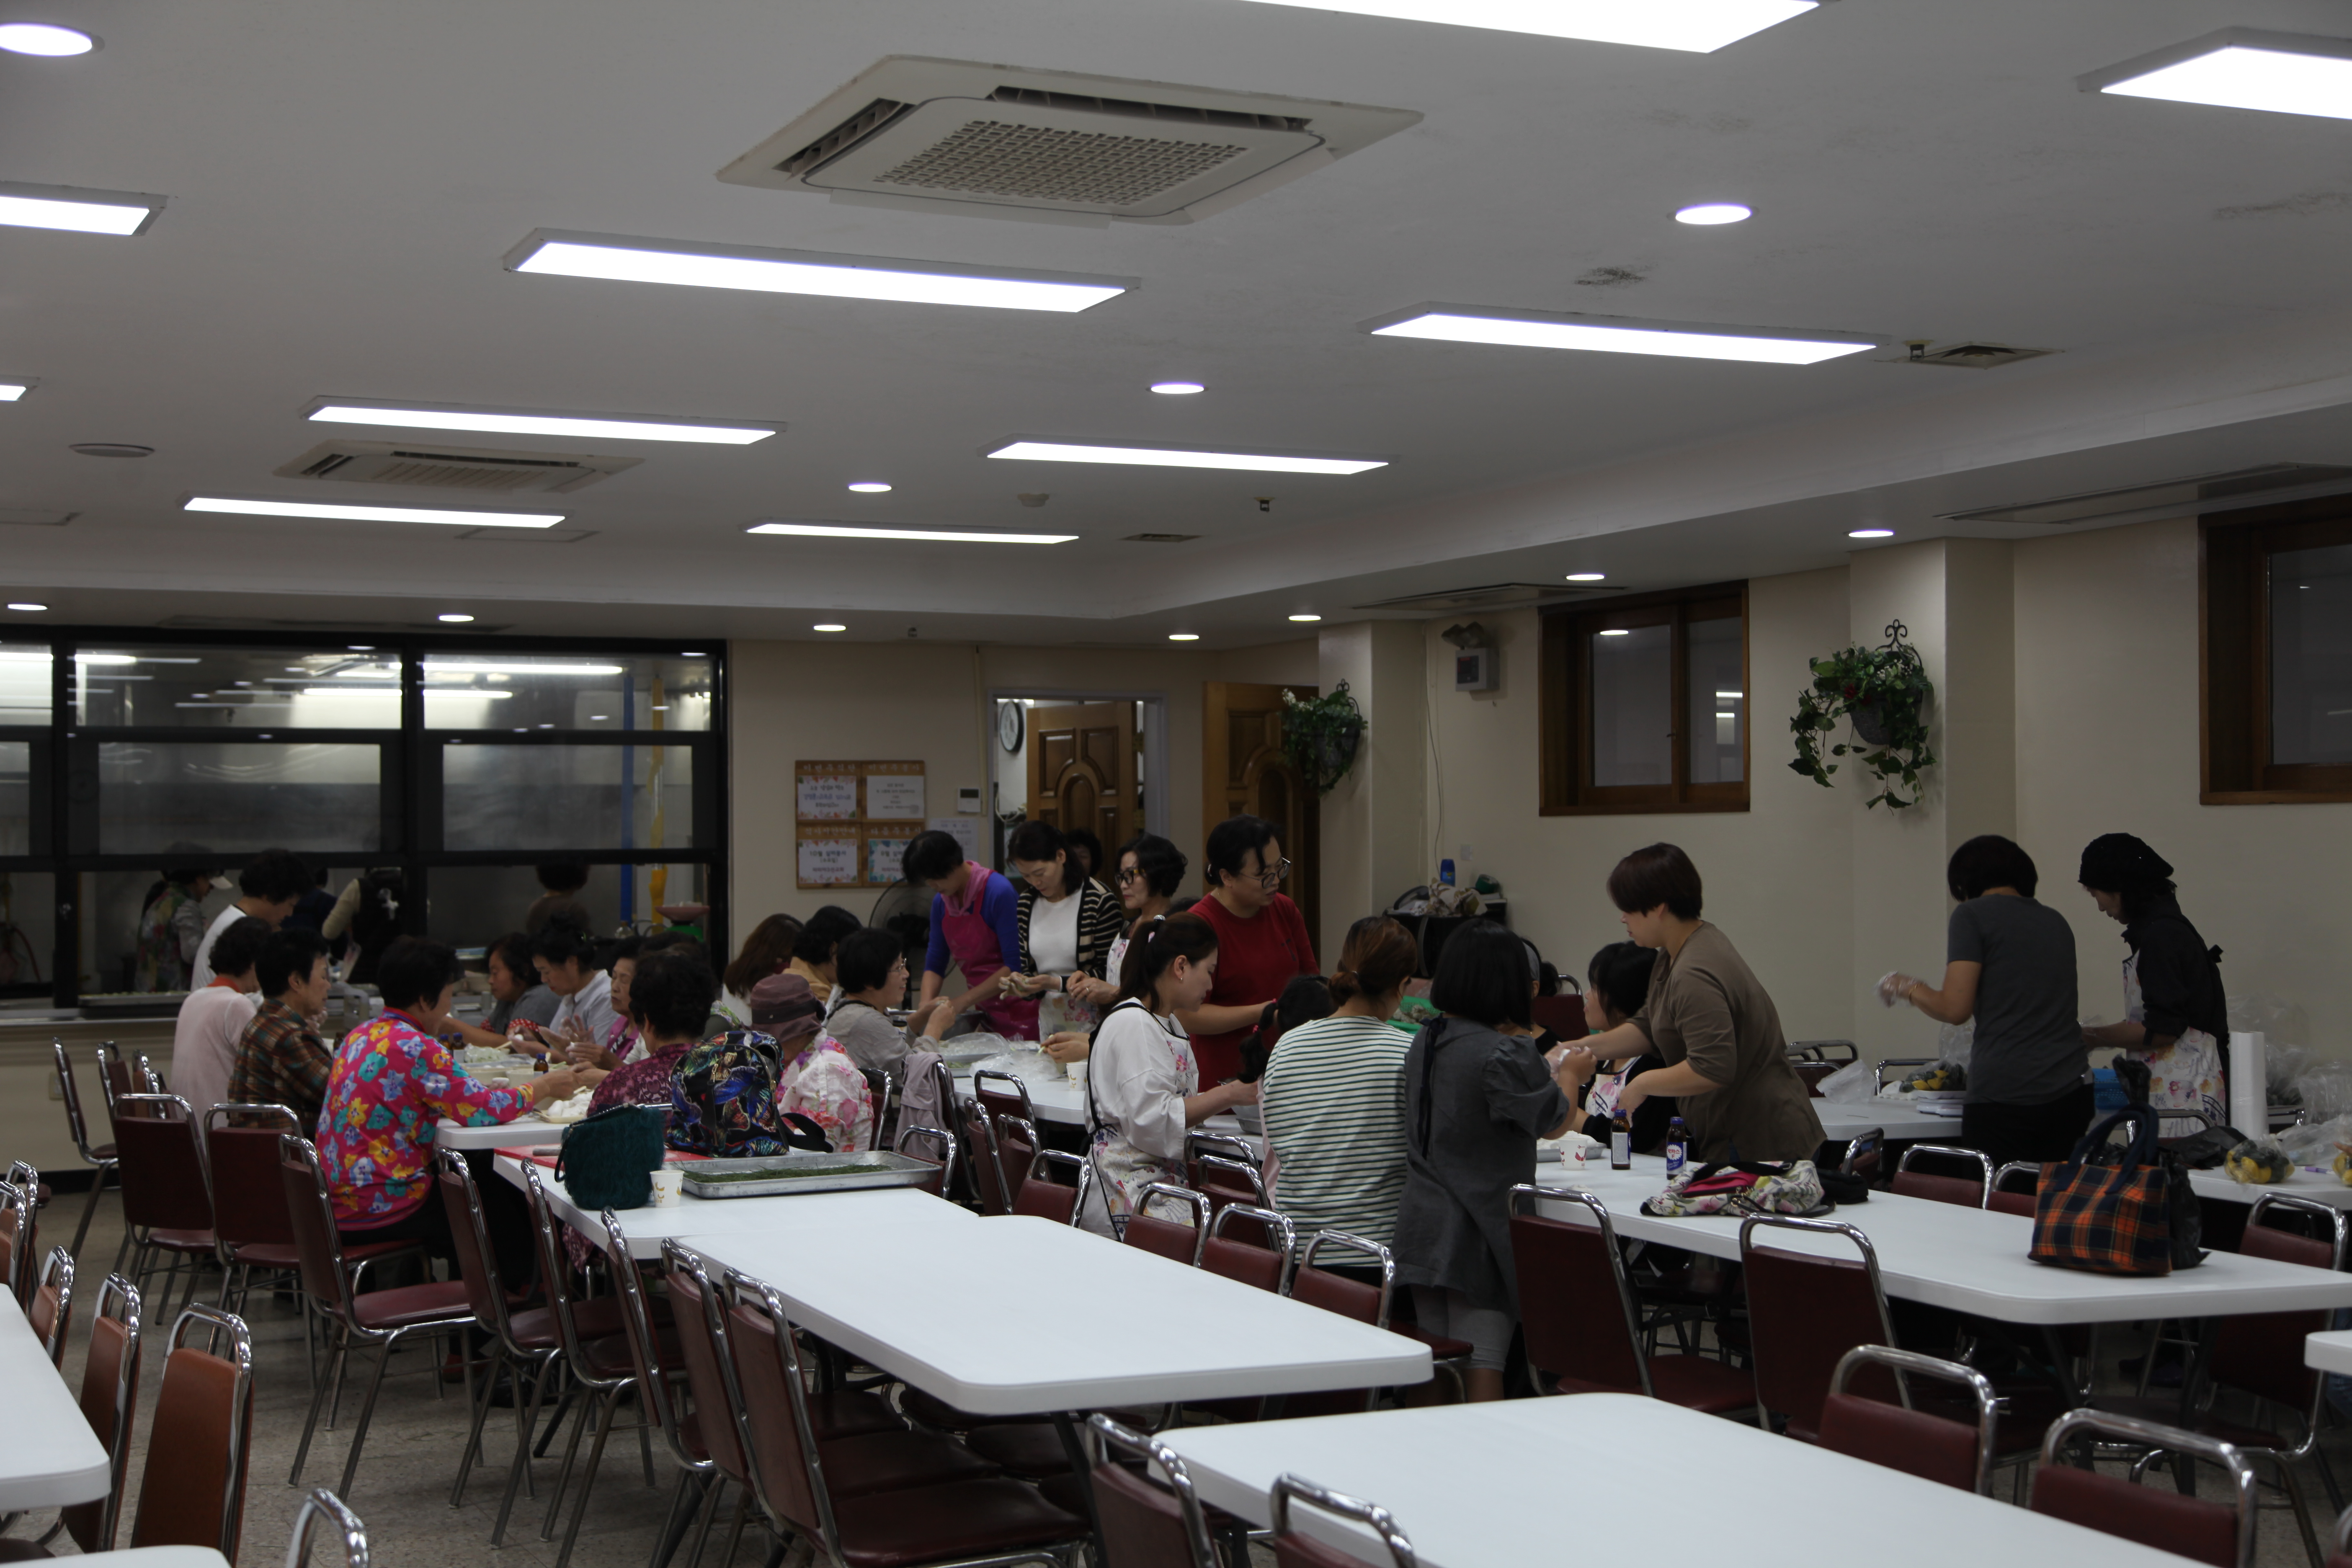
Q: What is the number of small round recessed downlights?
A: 11